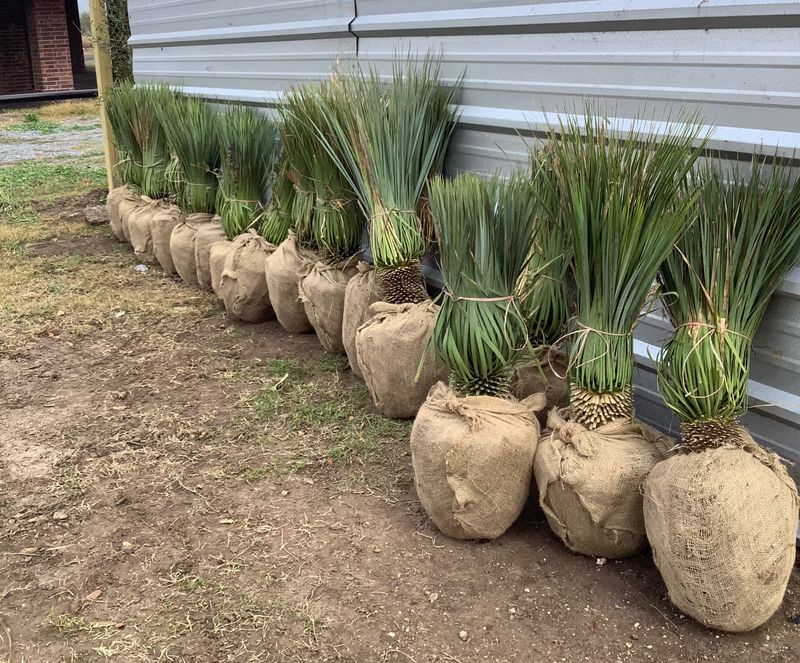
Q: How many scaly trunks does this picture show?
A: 4